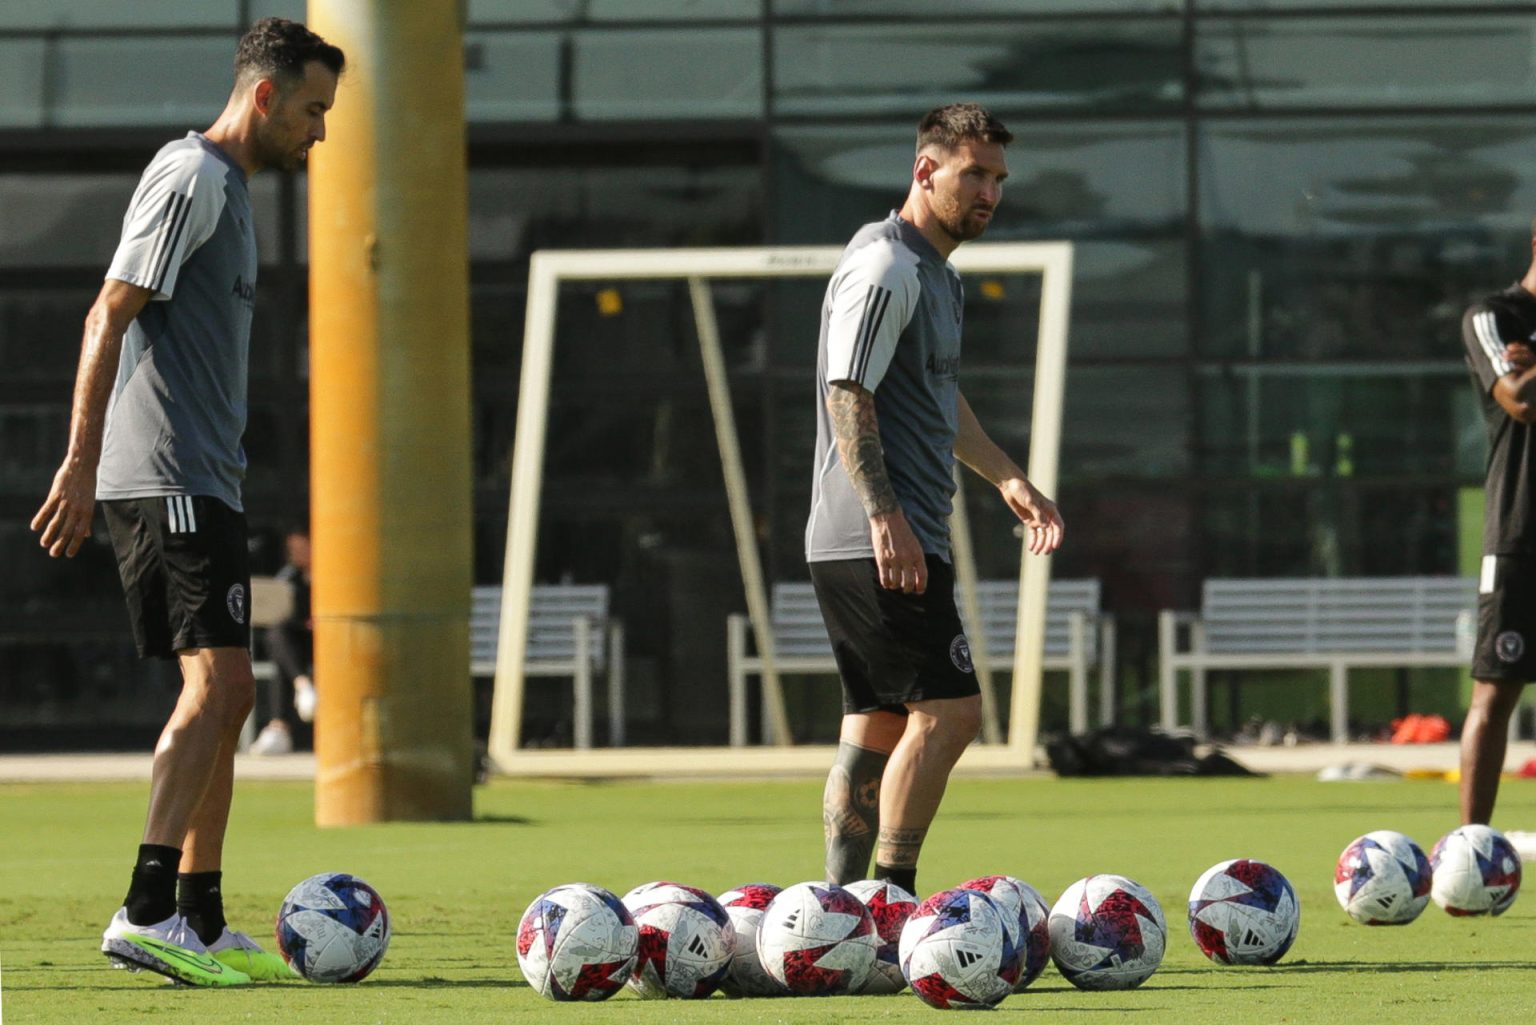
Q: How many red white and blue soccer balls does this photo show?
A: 12